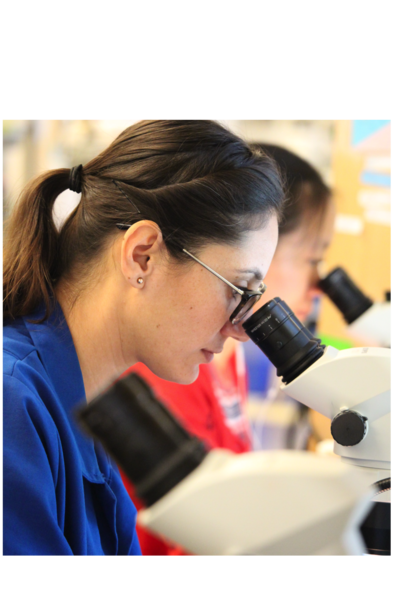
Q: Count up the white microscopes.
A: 3